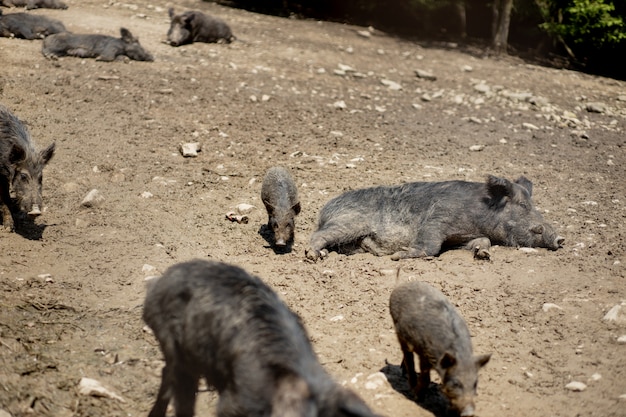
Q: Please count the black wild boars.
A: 9